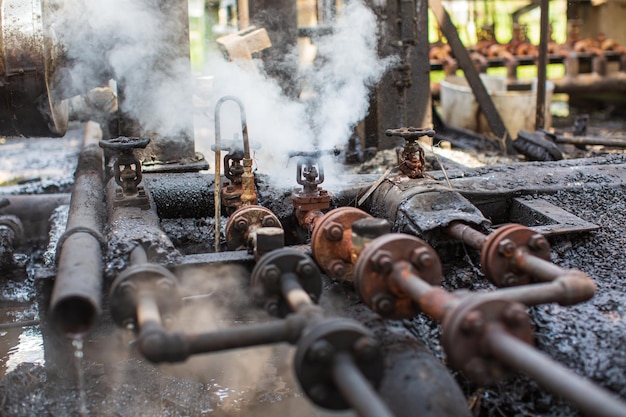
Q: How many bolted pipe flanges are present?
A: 8